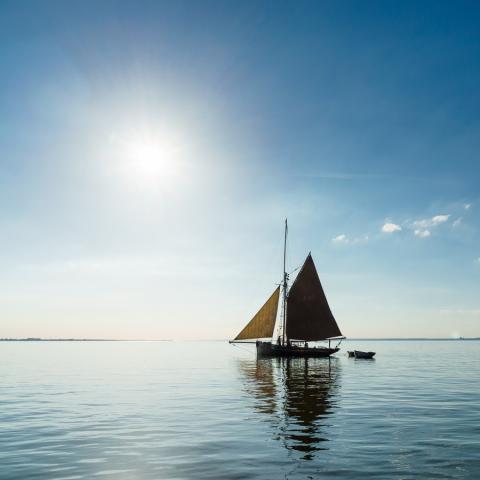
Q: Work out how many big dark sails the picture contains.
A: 1